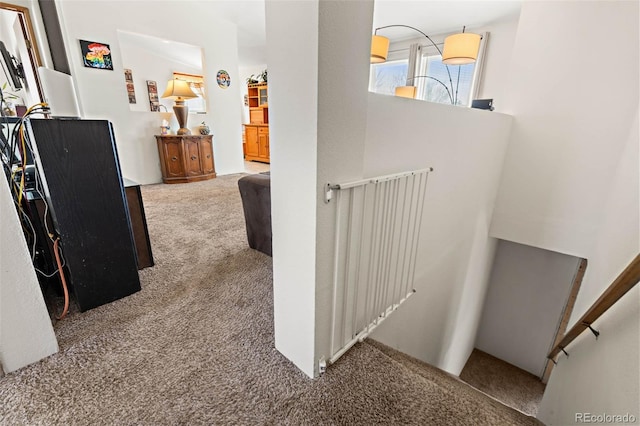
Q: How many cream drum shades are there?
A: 3